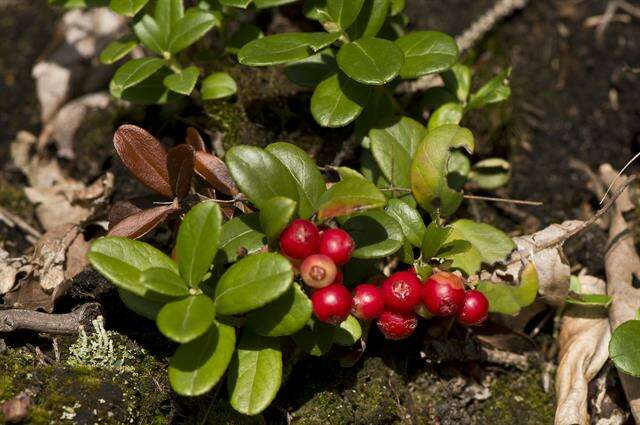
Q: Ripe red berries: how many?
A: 8